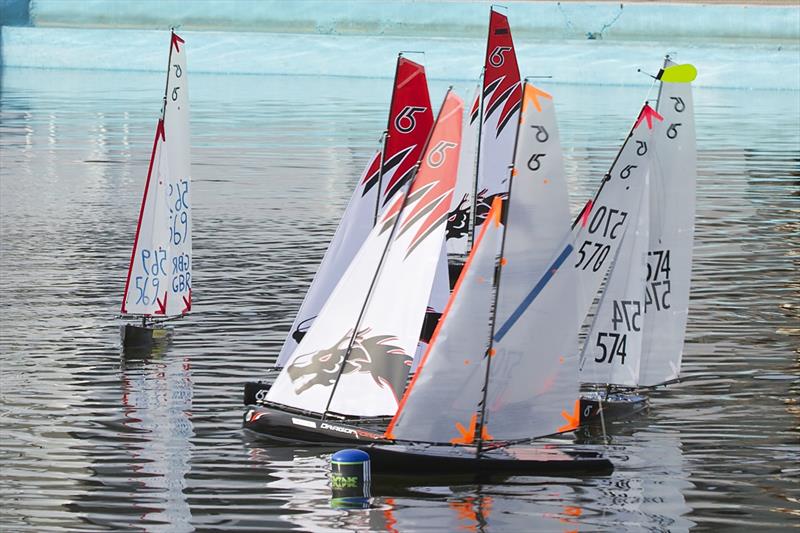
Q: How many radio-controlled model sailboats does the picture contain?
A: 7